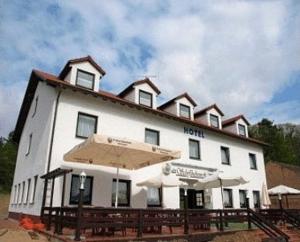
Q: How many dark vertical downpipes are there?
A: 1